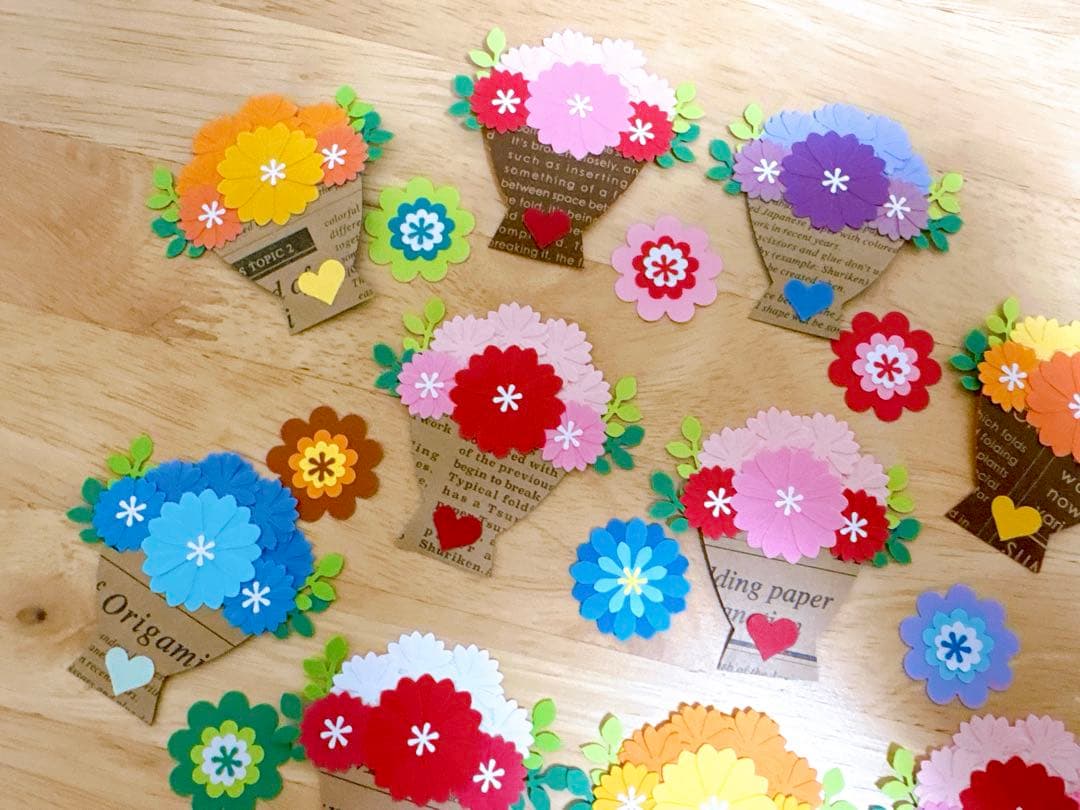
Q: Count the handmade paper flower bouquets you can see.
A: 10